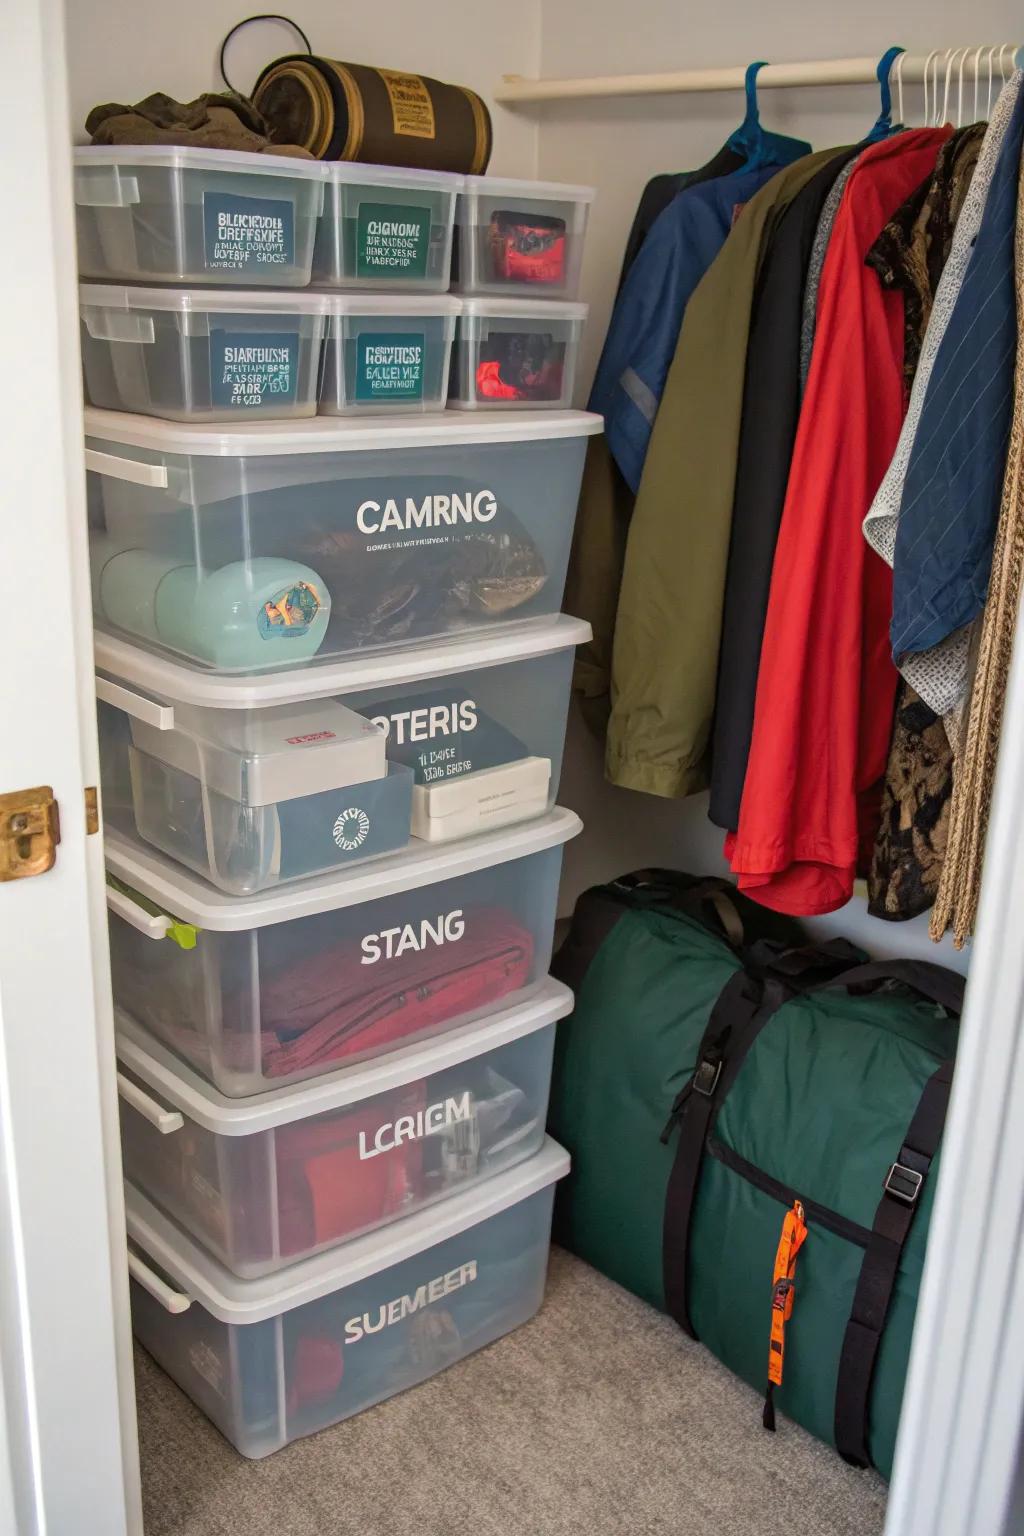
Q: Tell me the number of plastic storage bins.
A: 11